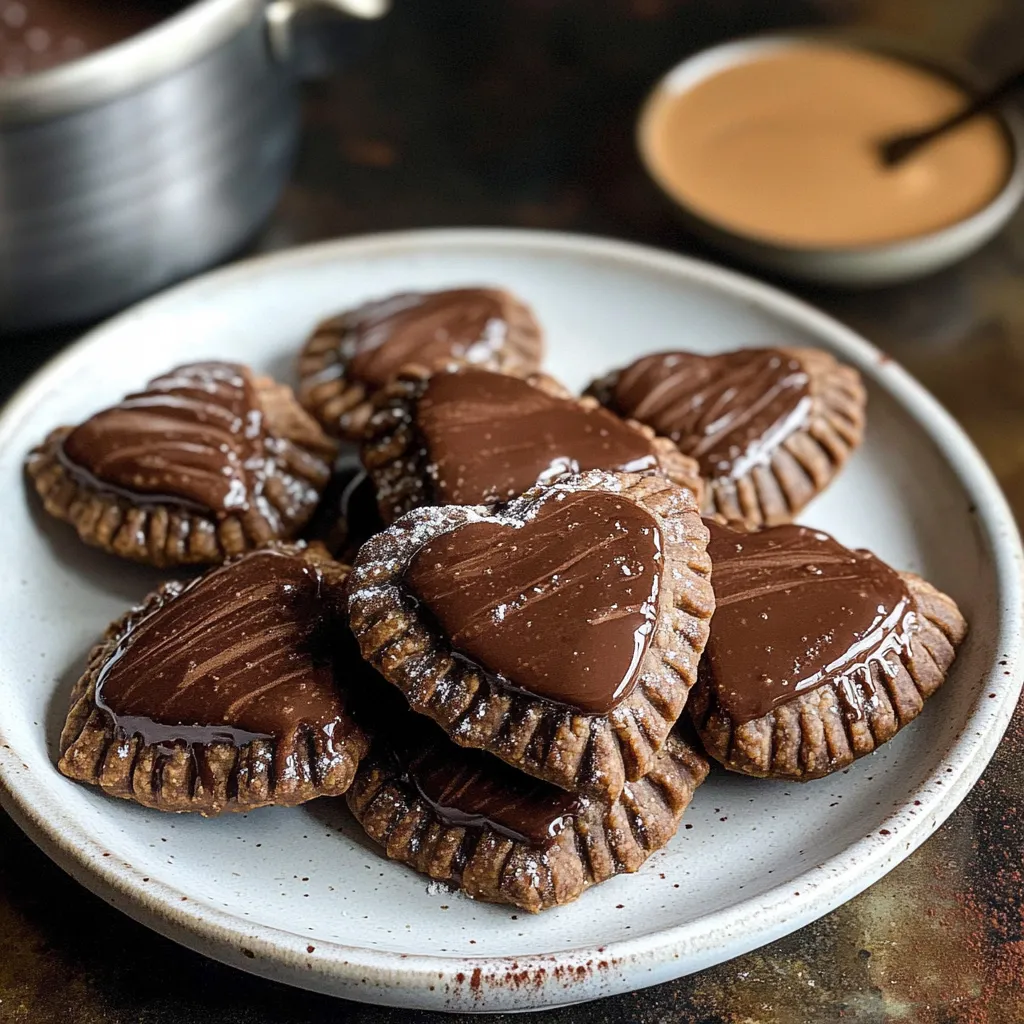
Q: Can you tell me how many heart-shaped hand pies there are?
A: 8